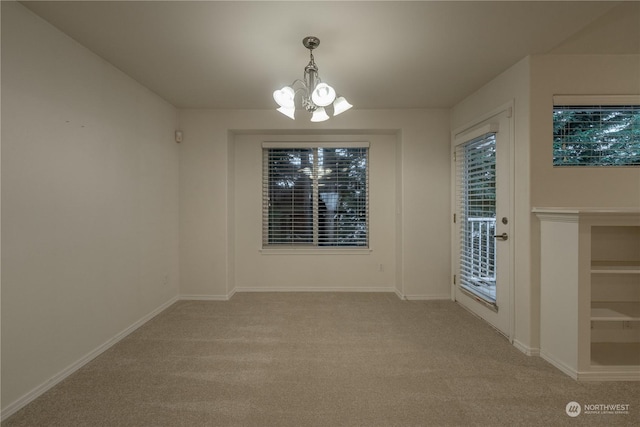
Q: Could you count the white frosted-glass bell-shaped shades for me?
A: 5